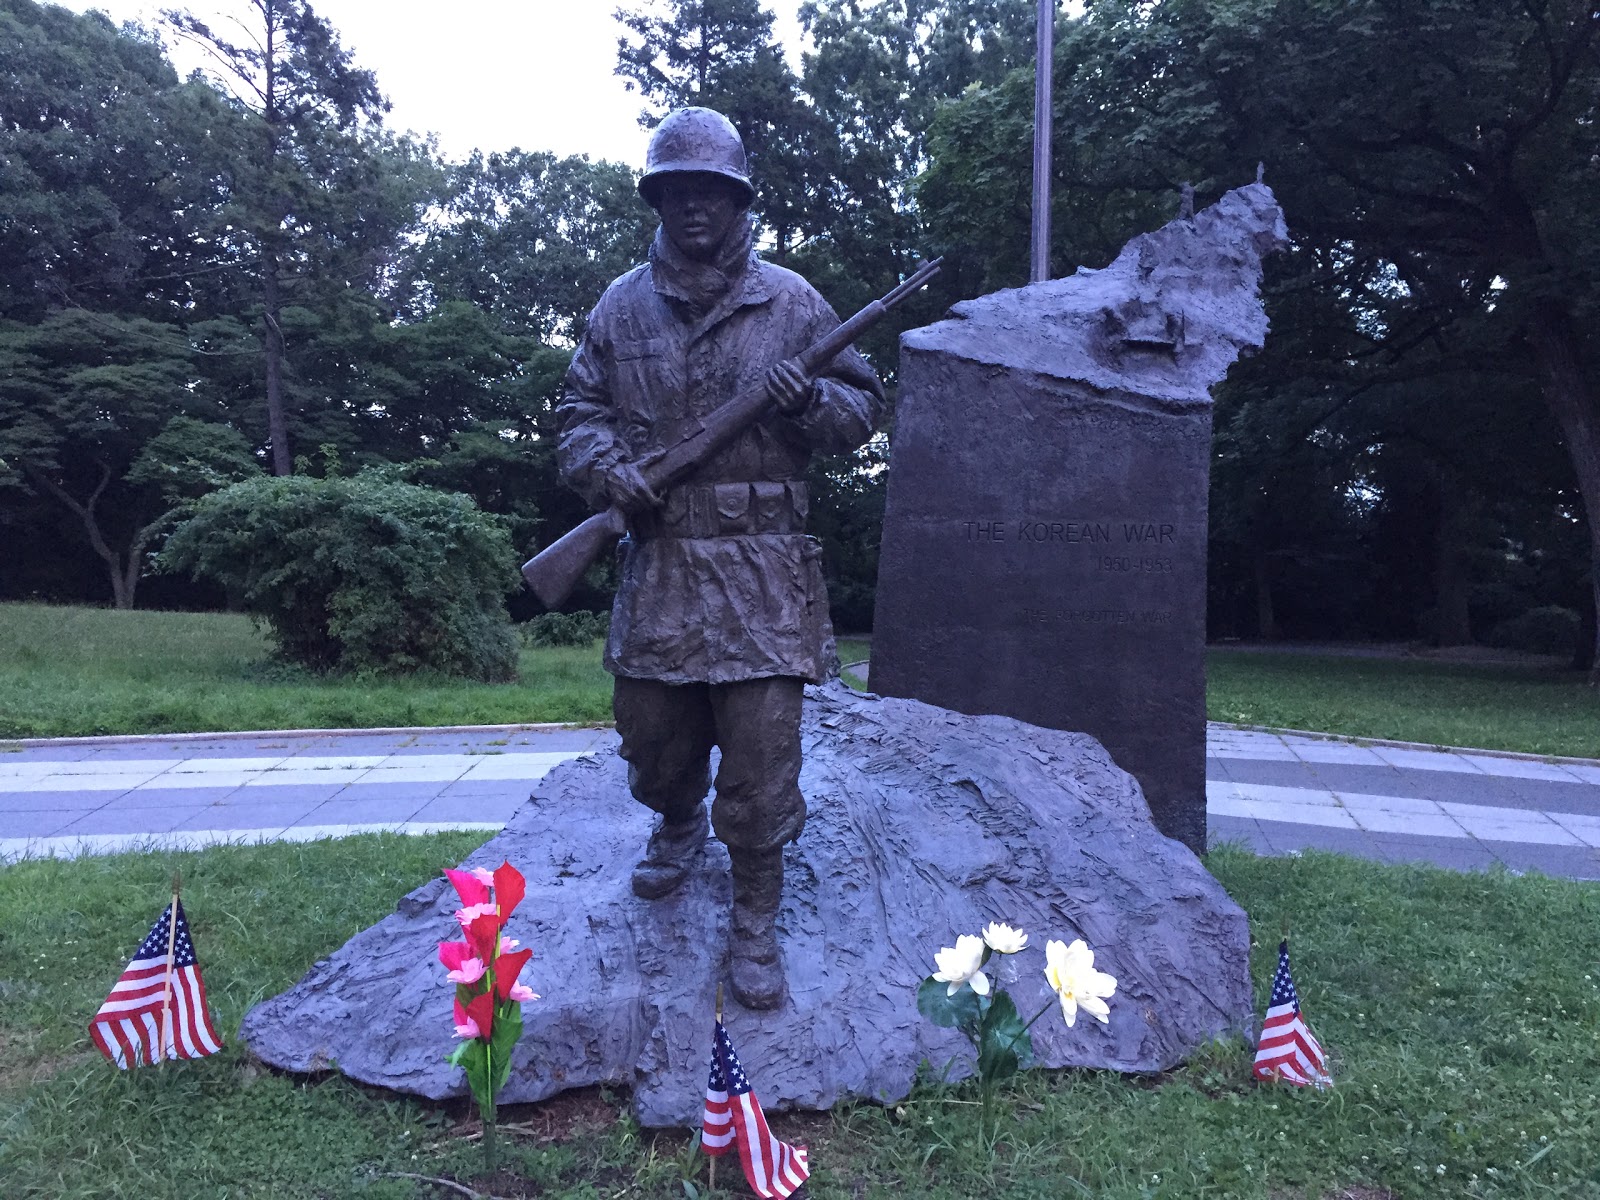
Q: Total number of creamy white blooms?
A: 3